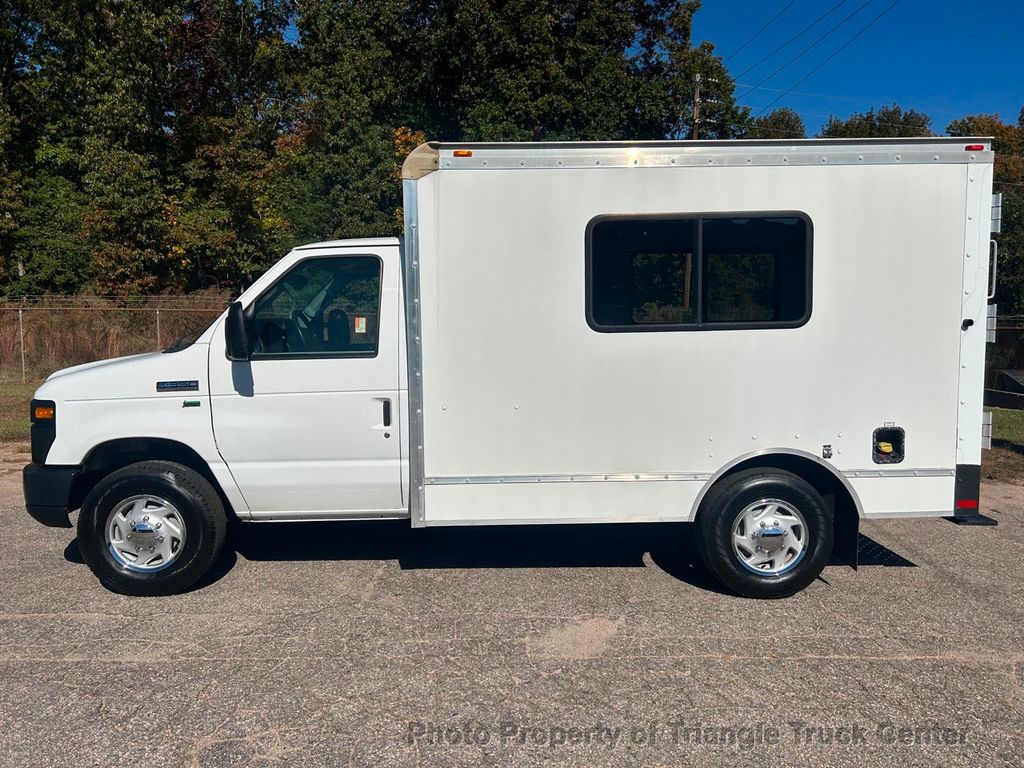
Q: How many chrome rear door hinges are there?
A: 3